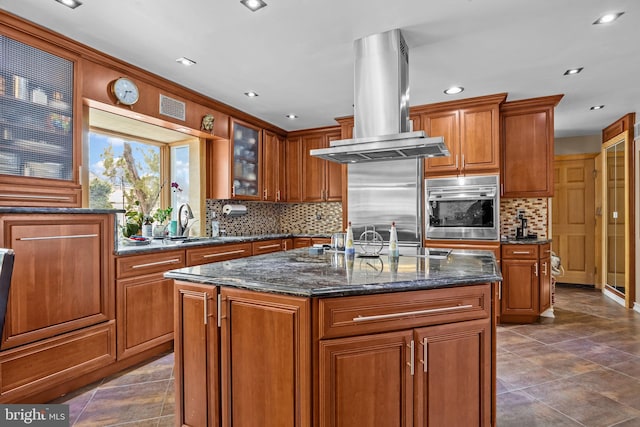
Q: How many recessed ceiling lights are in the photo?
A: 9